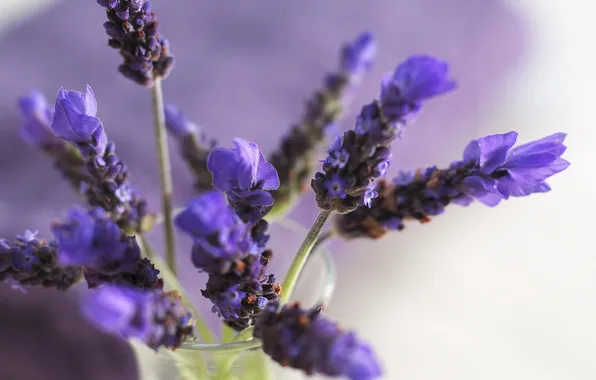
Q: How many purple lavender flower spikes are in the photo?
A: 13